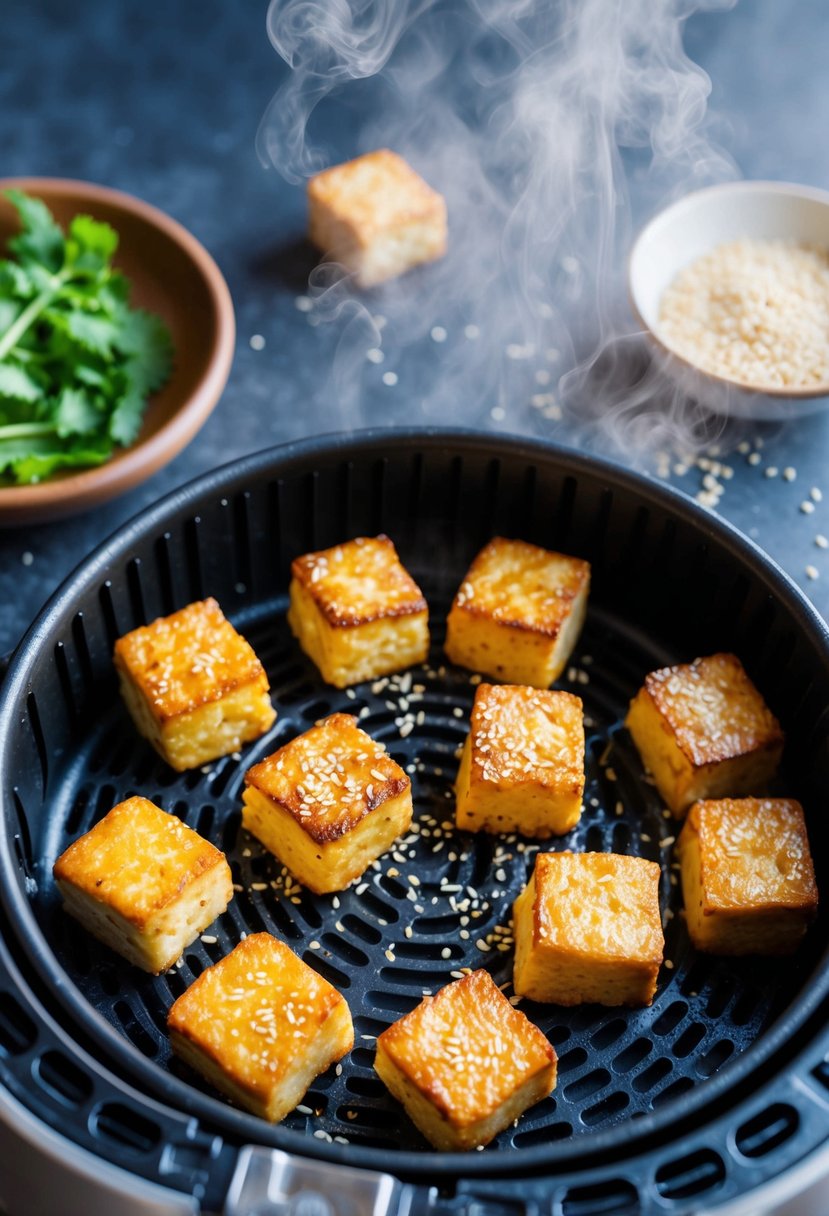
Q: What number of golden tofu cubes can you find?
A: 12